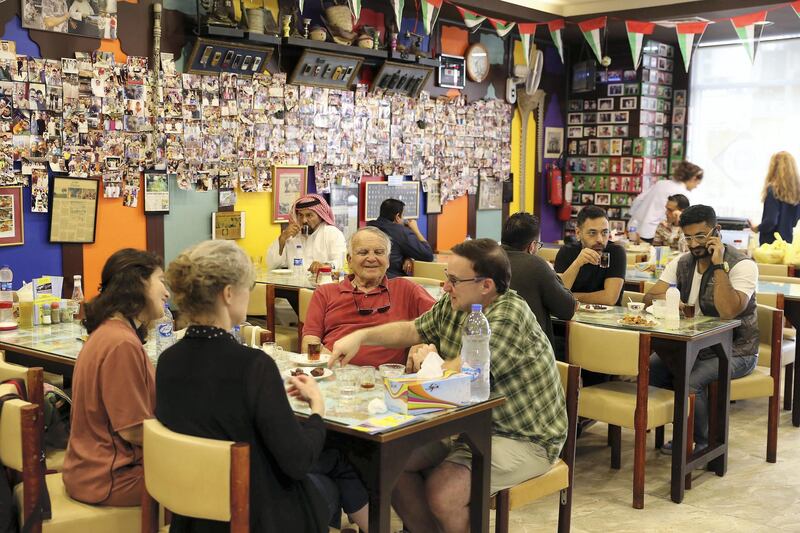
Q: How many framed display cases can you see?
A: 3